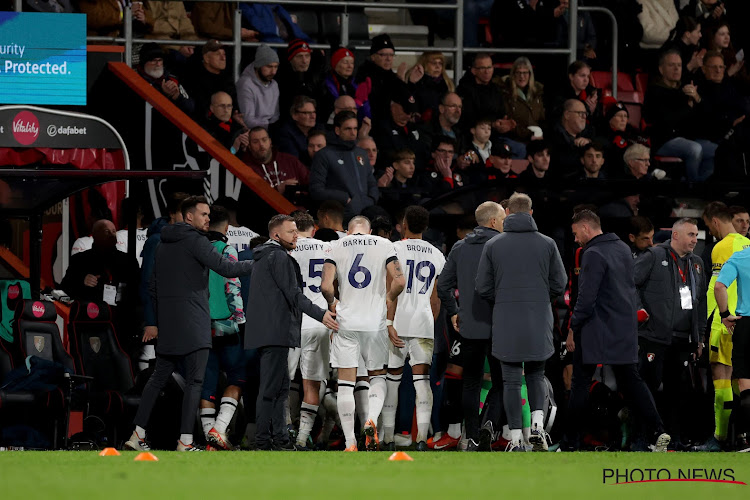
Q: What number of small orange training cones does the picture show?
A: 3